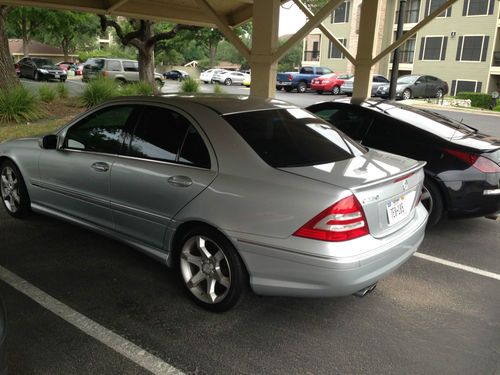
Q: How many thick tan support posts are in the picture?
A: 2